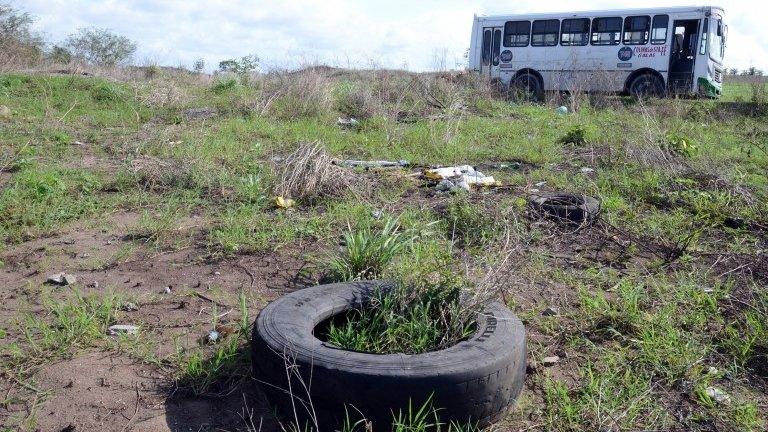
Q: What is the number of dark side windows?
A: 6